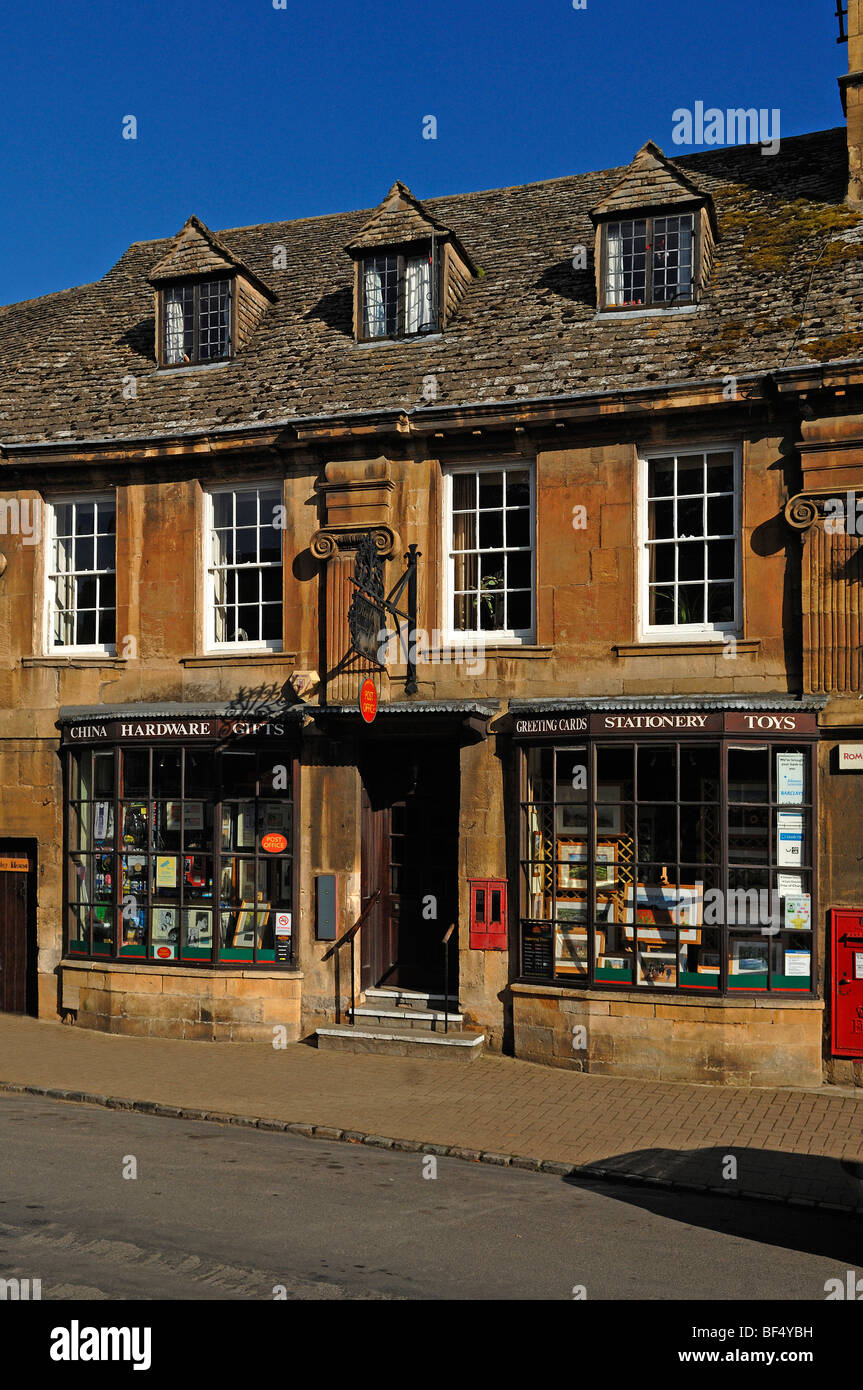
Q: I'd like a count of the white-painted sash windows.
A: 4